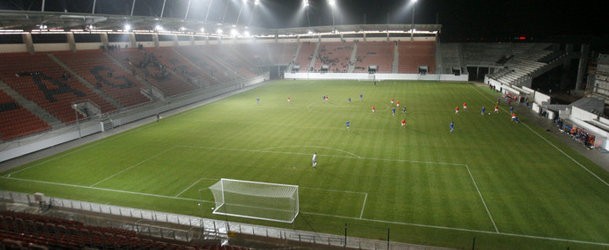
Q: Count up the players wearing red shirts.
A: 10